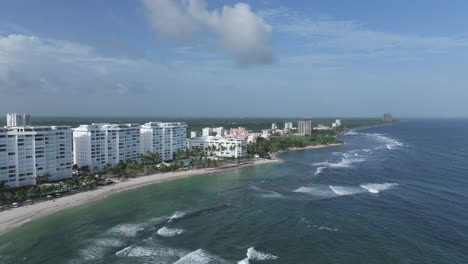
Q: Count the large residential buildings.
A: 3